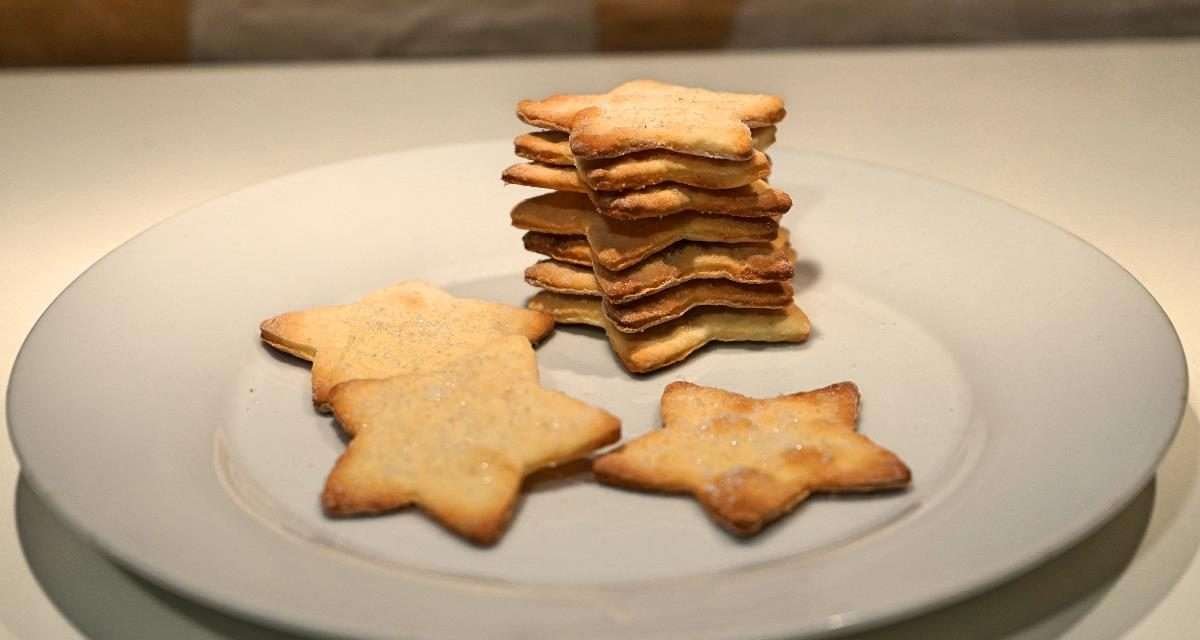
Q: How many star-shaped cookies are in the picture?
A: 10